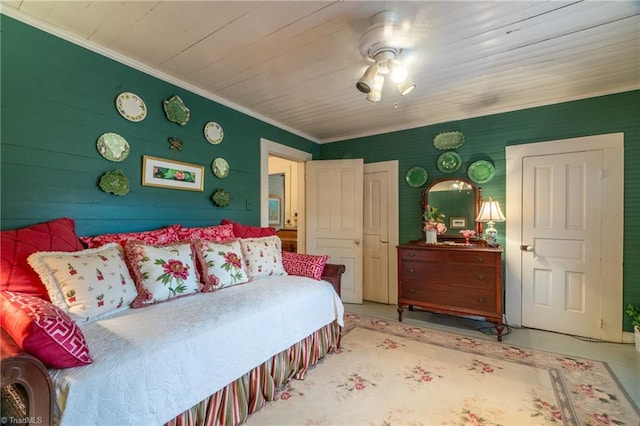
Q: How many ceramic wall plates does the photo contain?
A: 11